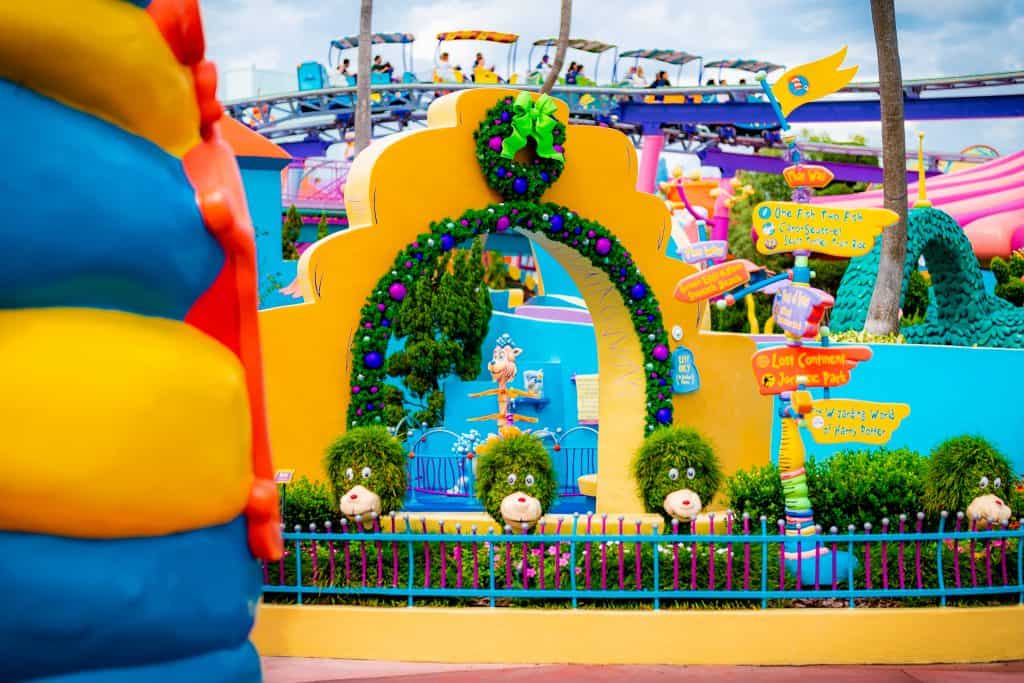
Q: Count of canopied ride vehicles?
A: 5